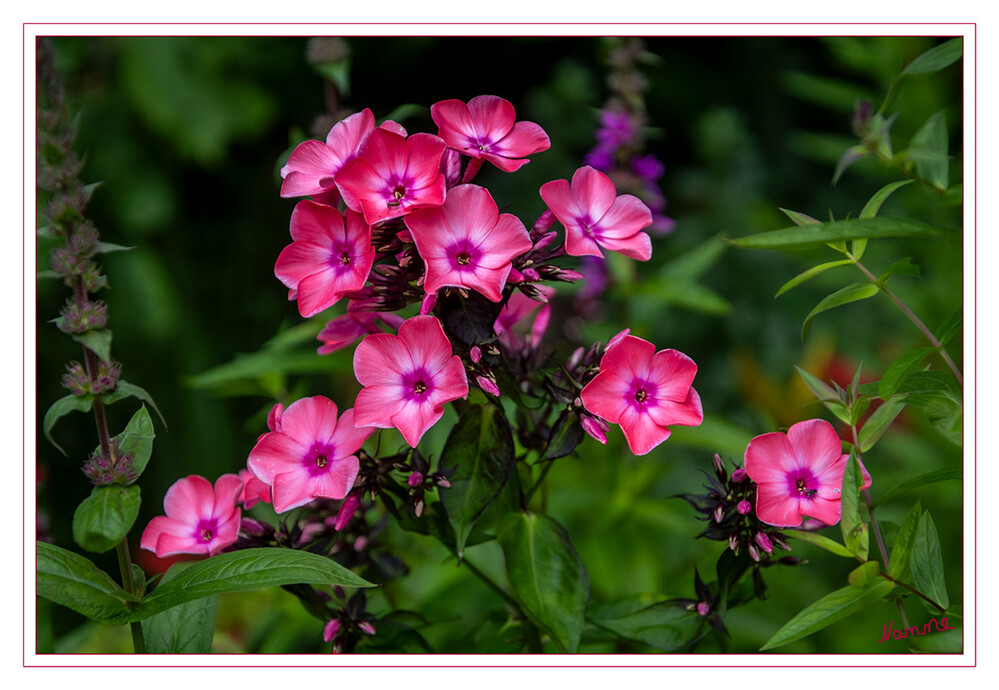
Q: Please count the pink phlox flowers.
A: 11